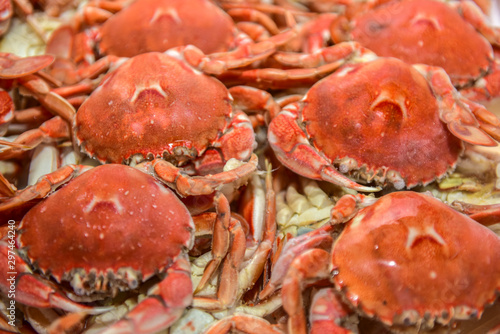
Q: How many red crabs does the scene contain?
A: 6